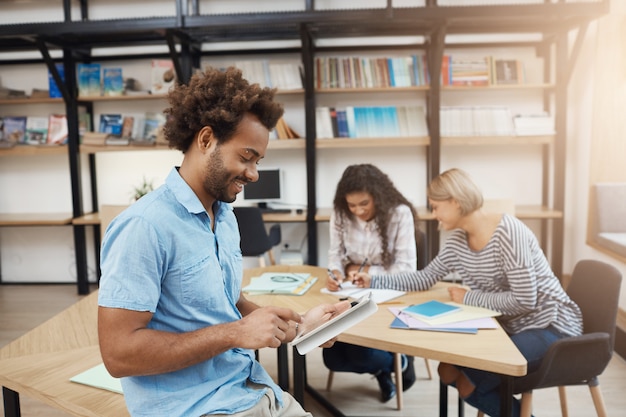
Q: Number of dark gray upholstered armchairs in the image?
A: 3